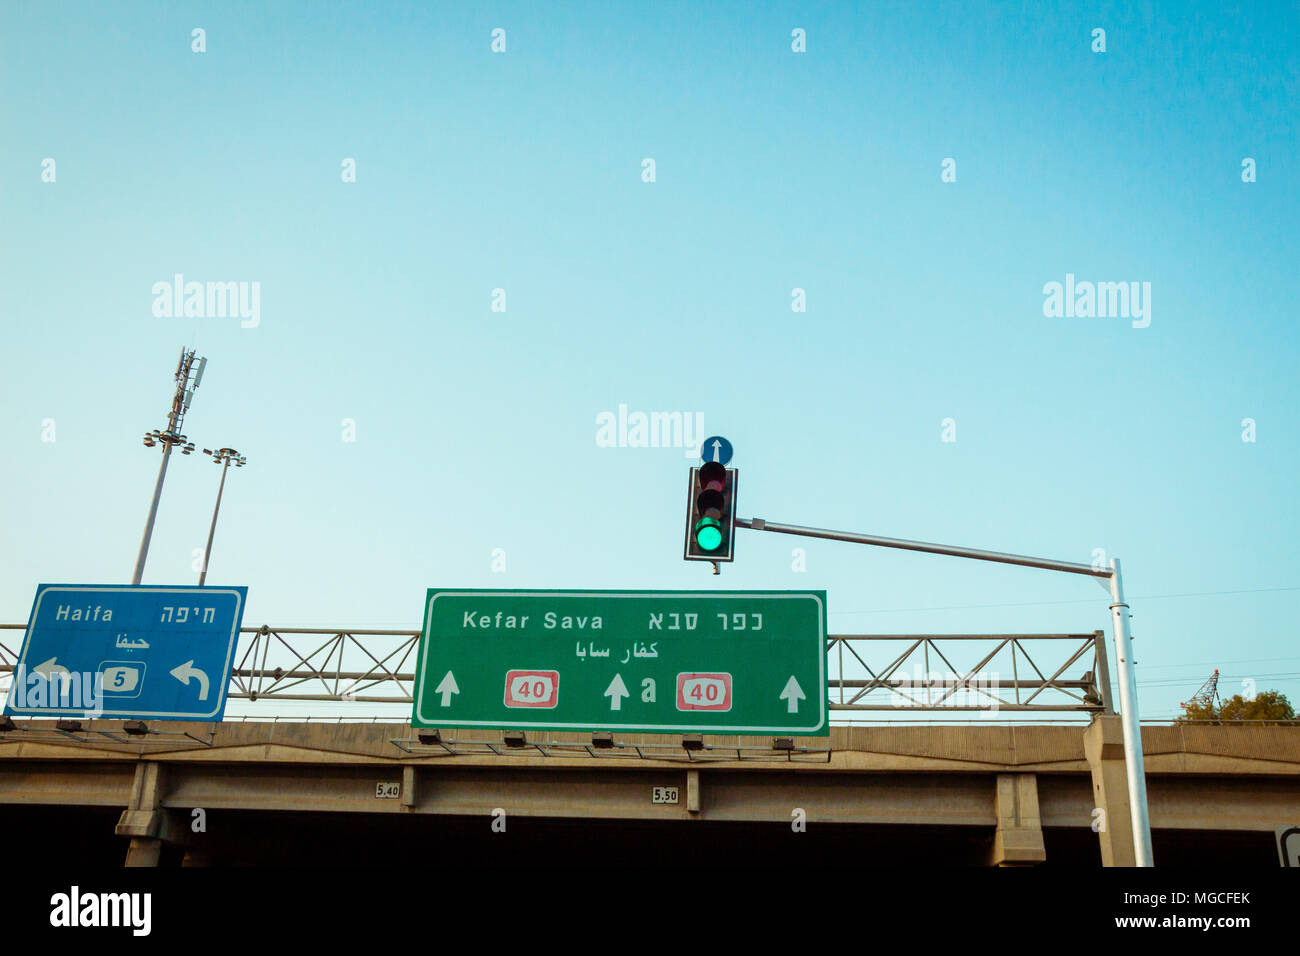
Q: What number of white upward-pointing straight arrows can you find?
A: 4